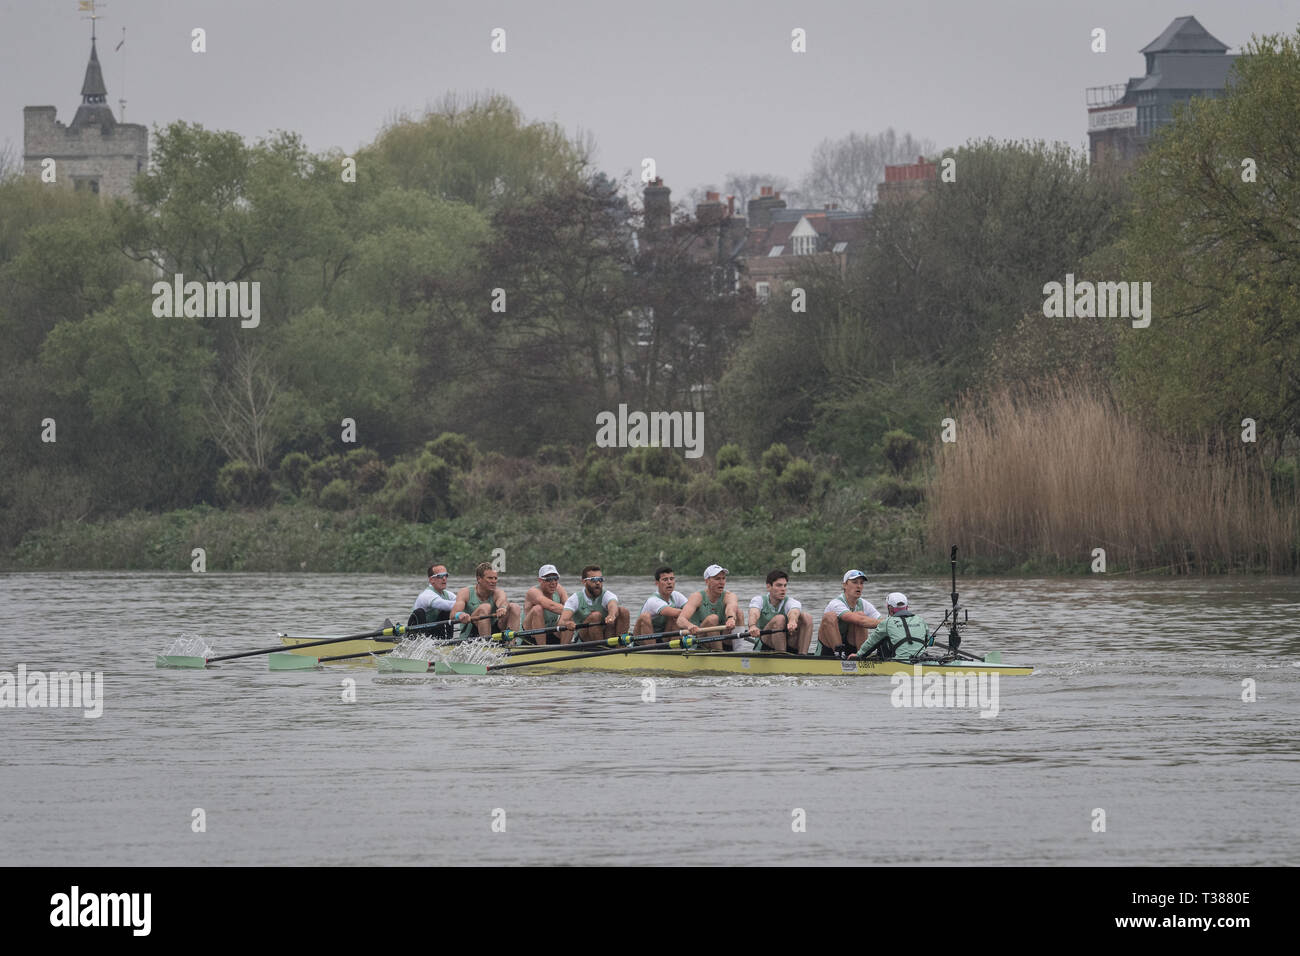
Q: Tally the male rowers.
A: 8